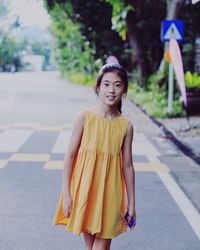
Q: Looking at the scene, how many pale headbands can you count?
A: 1